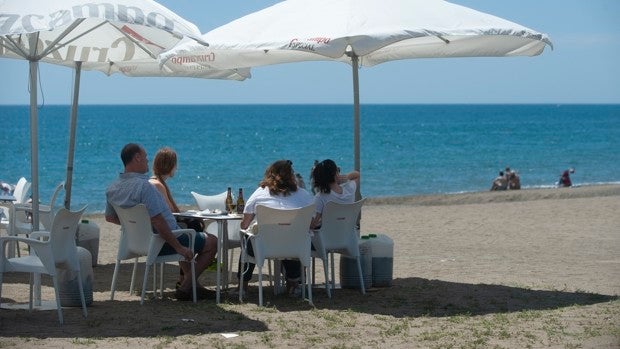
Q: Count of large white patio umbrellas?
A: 3